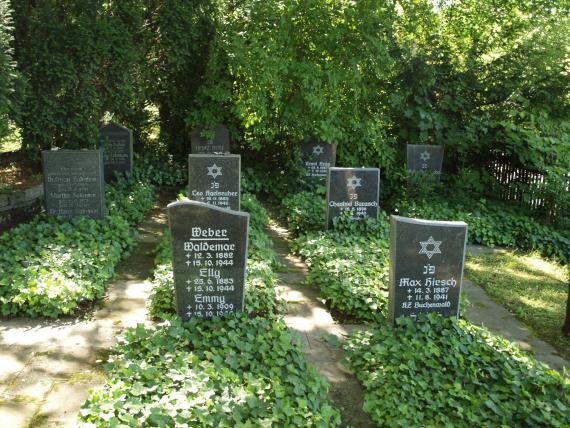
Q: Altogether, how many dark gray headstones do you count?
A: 9